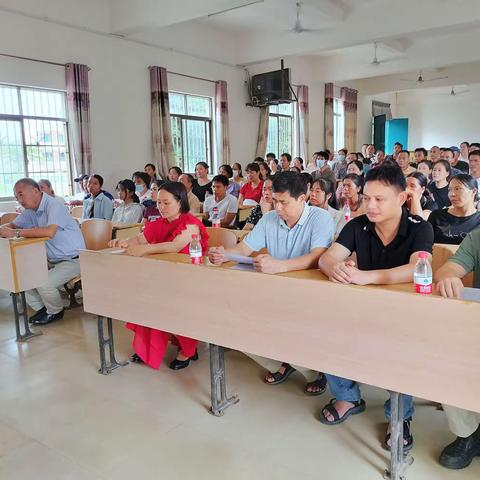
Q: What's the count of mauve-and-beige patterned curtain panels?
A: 7